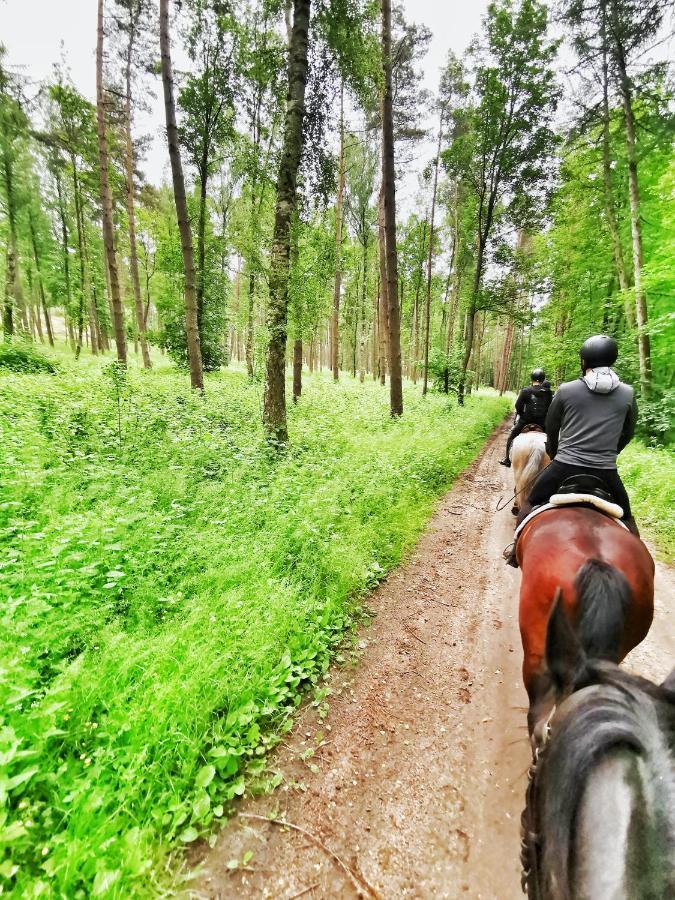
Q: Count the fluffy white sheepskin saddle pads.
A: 1